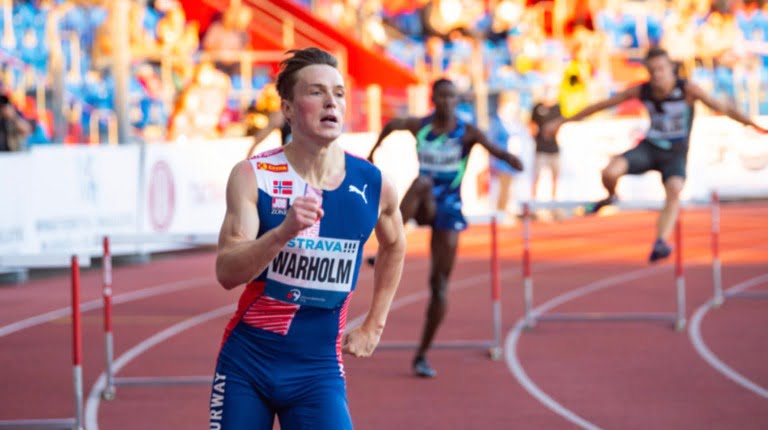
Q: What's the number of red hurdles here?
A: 5